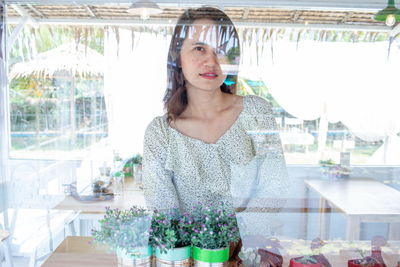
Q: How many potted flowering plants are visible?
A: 3